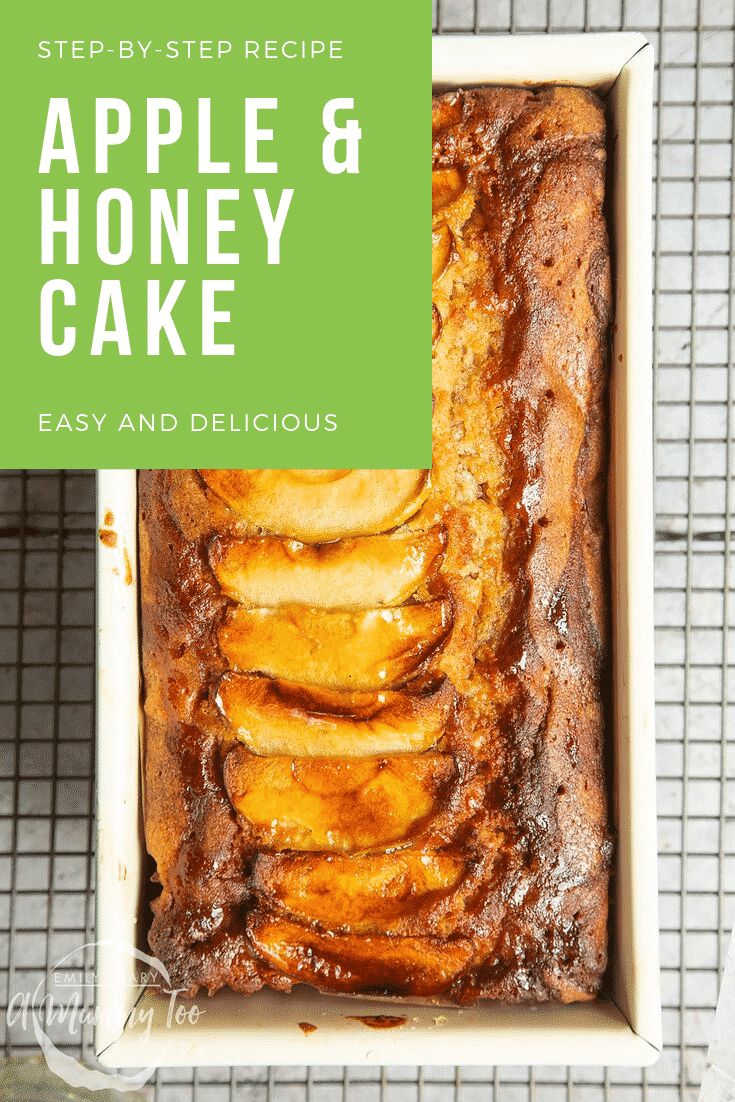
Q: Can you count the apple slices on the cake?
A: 7